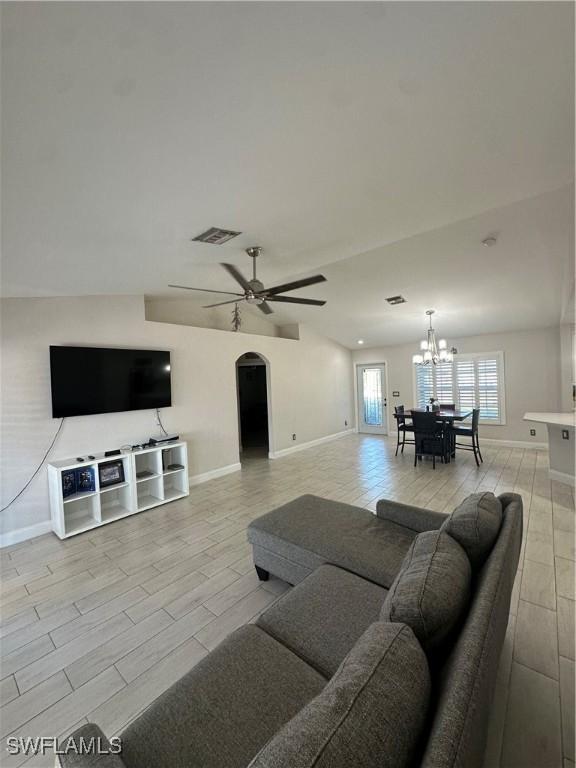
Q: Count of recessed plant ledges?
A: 1